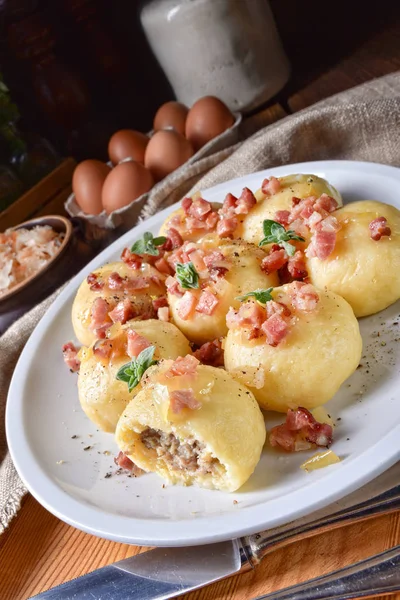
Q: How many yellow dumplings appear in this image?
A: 8